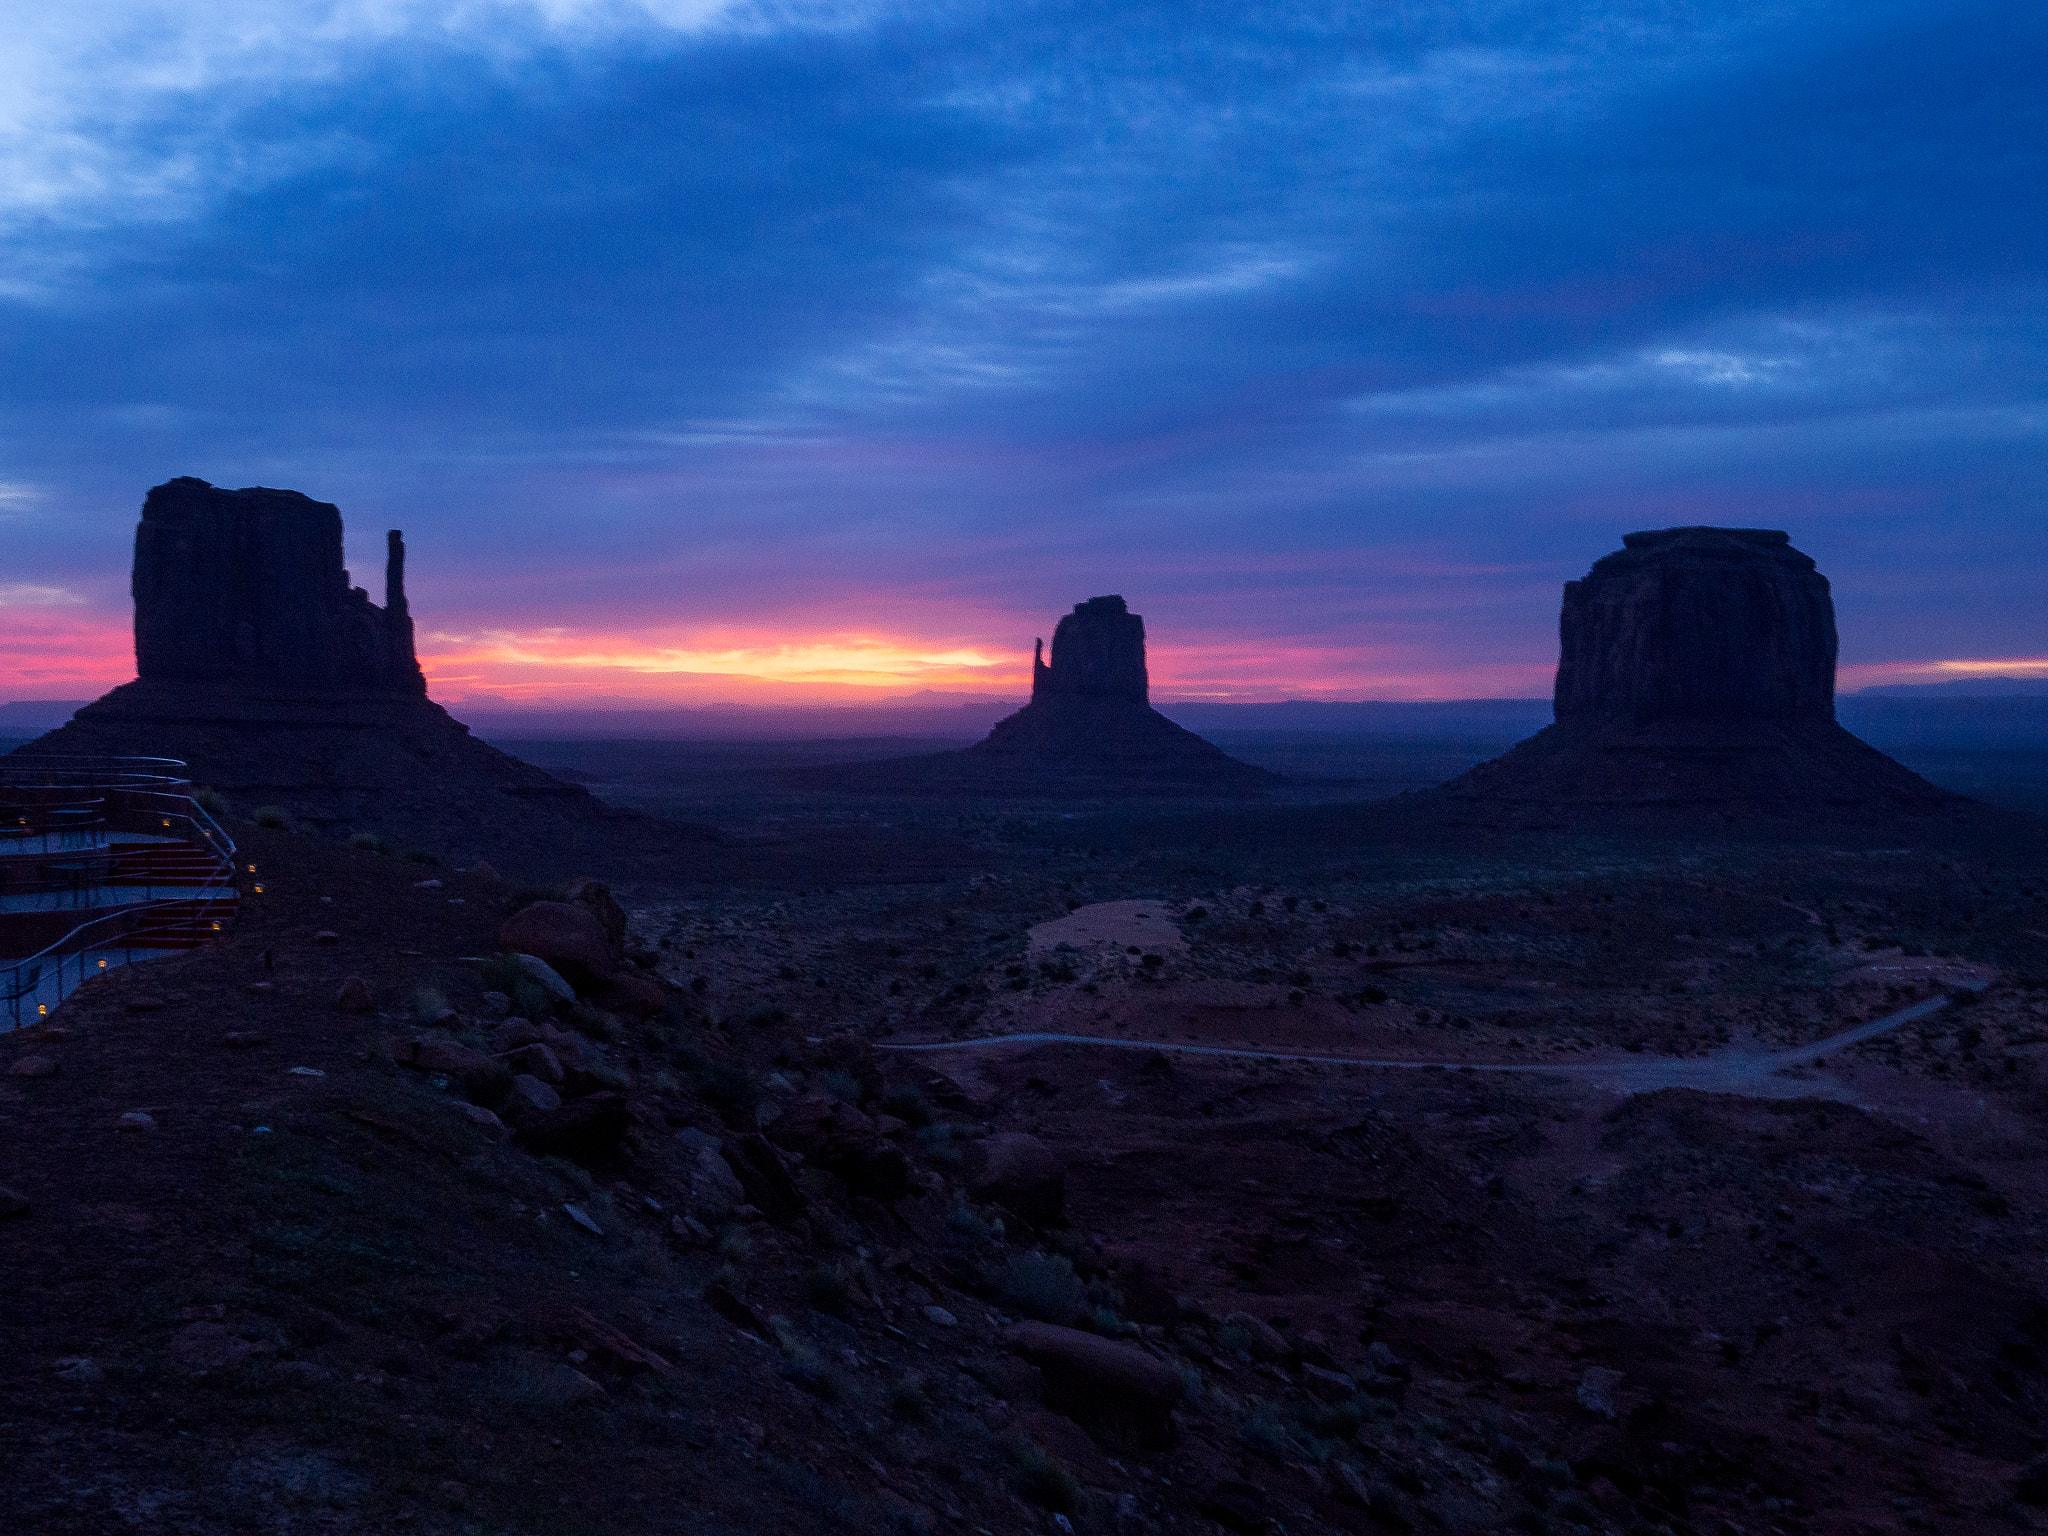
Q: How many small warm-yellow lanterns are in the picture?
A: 8